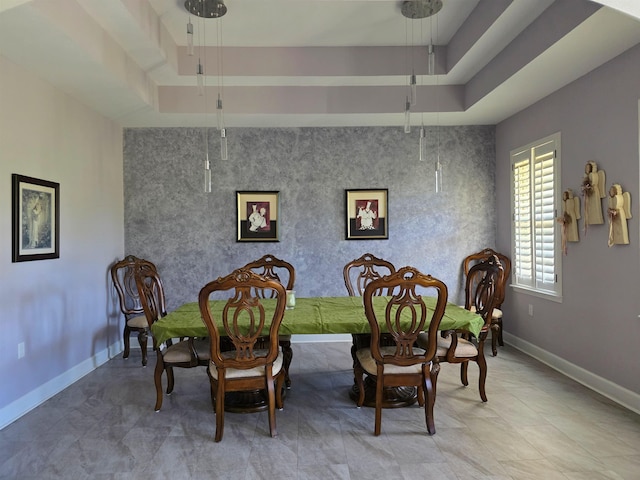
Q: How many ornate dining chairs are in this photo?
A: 8